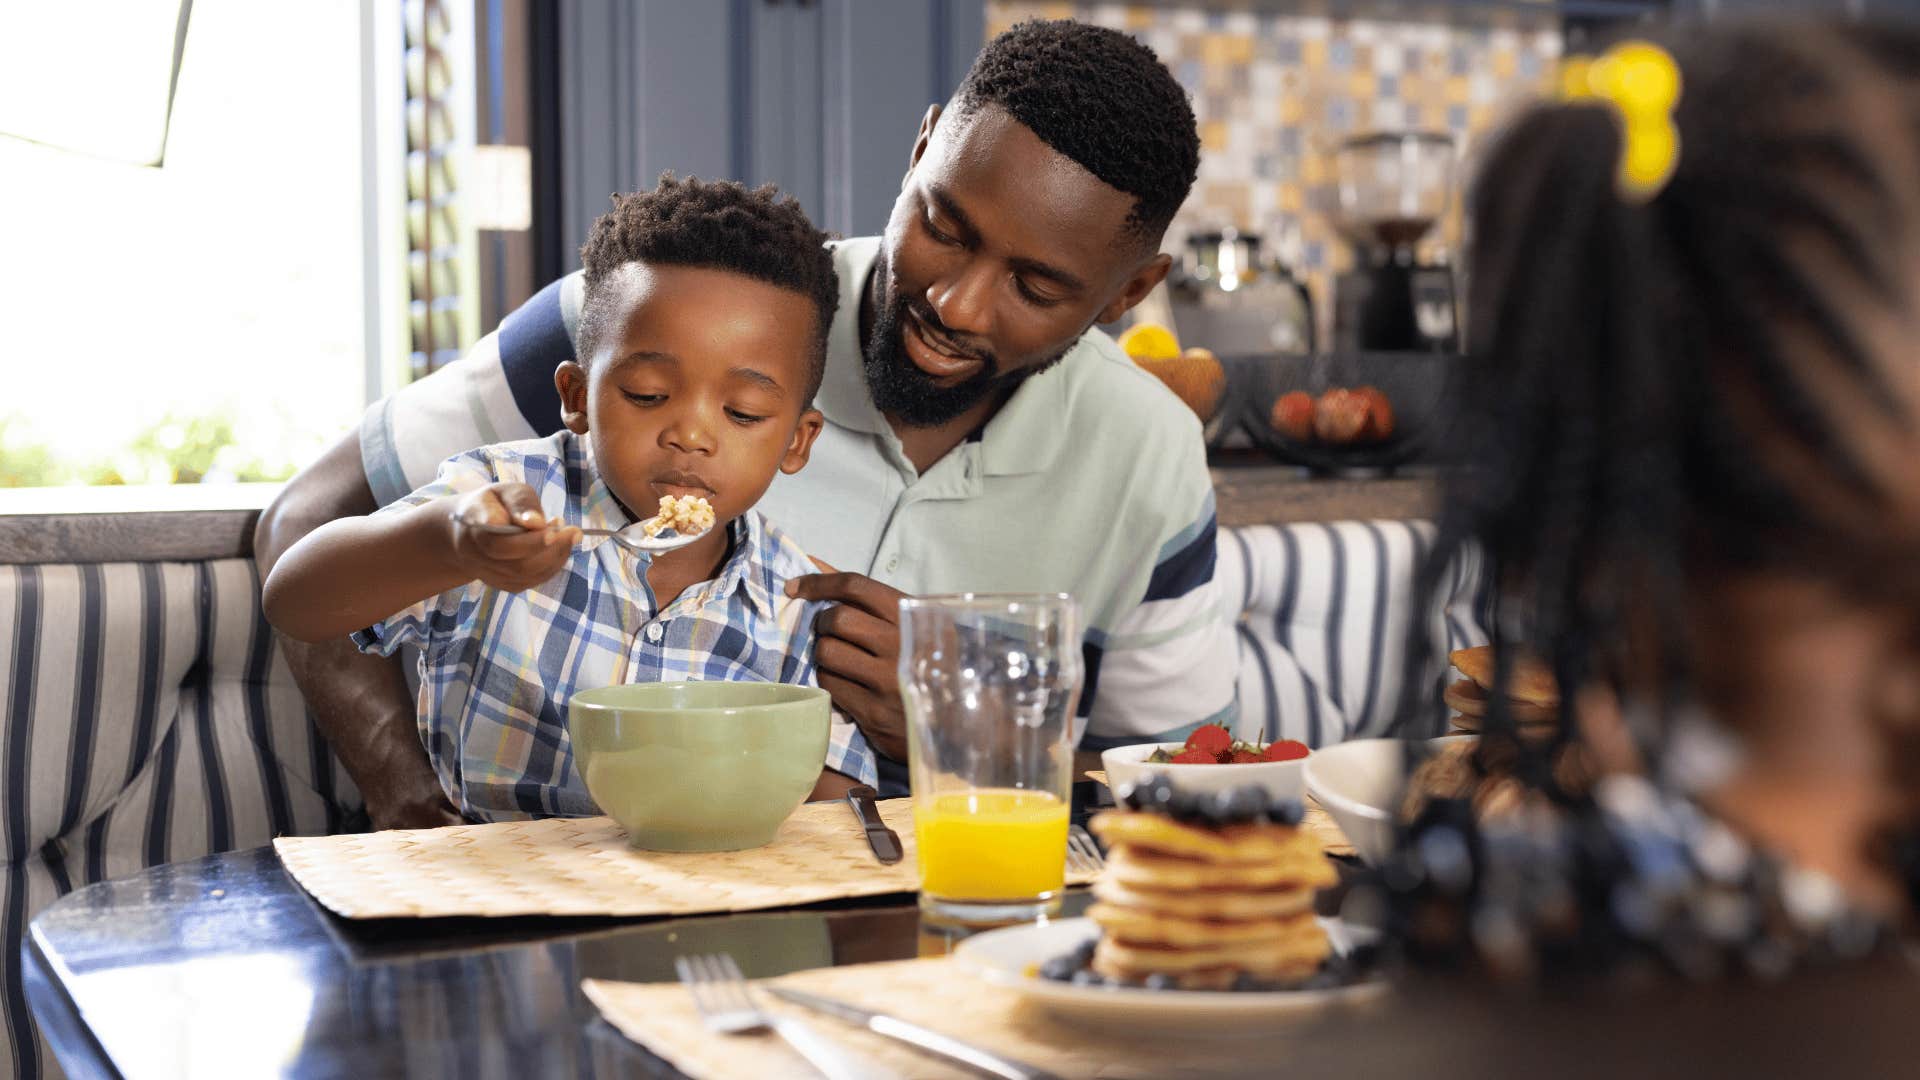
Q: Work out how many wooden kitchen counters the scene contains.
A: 1